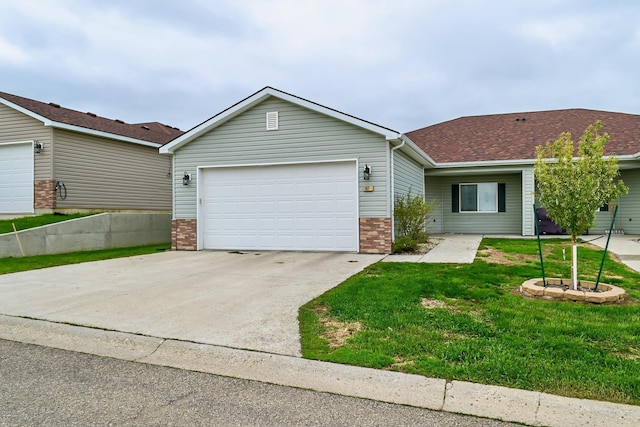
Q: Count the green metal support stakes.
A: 2